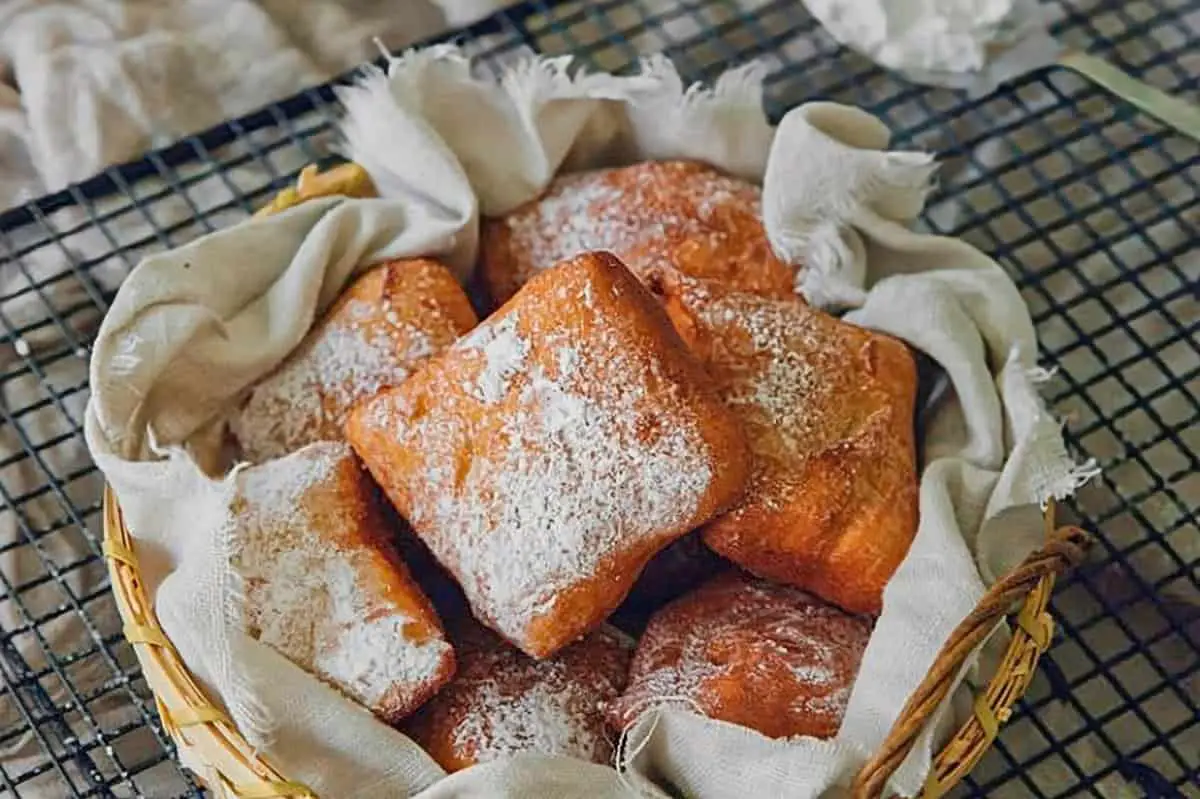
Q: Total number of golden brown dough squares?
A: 7